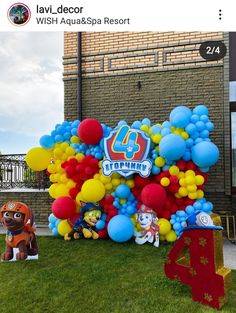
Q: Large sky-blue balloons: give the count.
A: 4